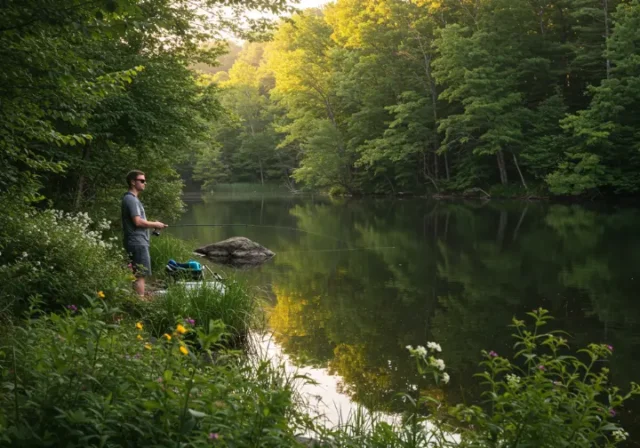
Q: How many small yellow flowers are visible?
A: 7